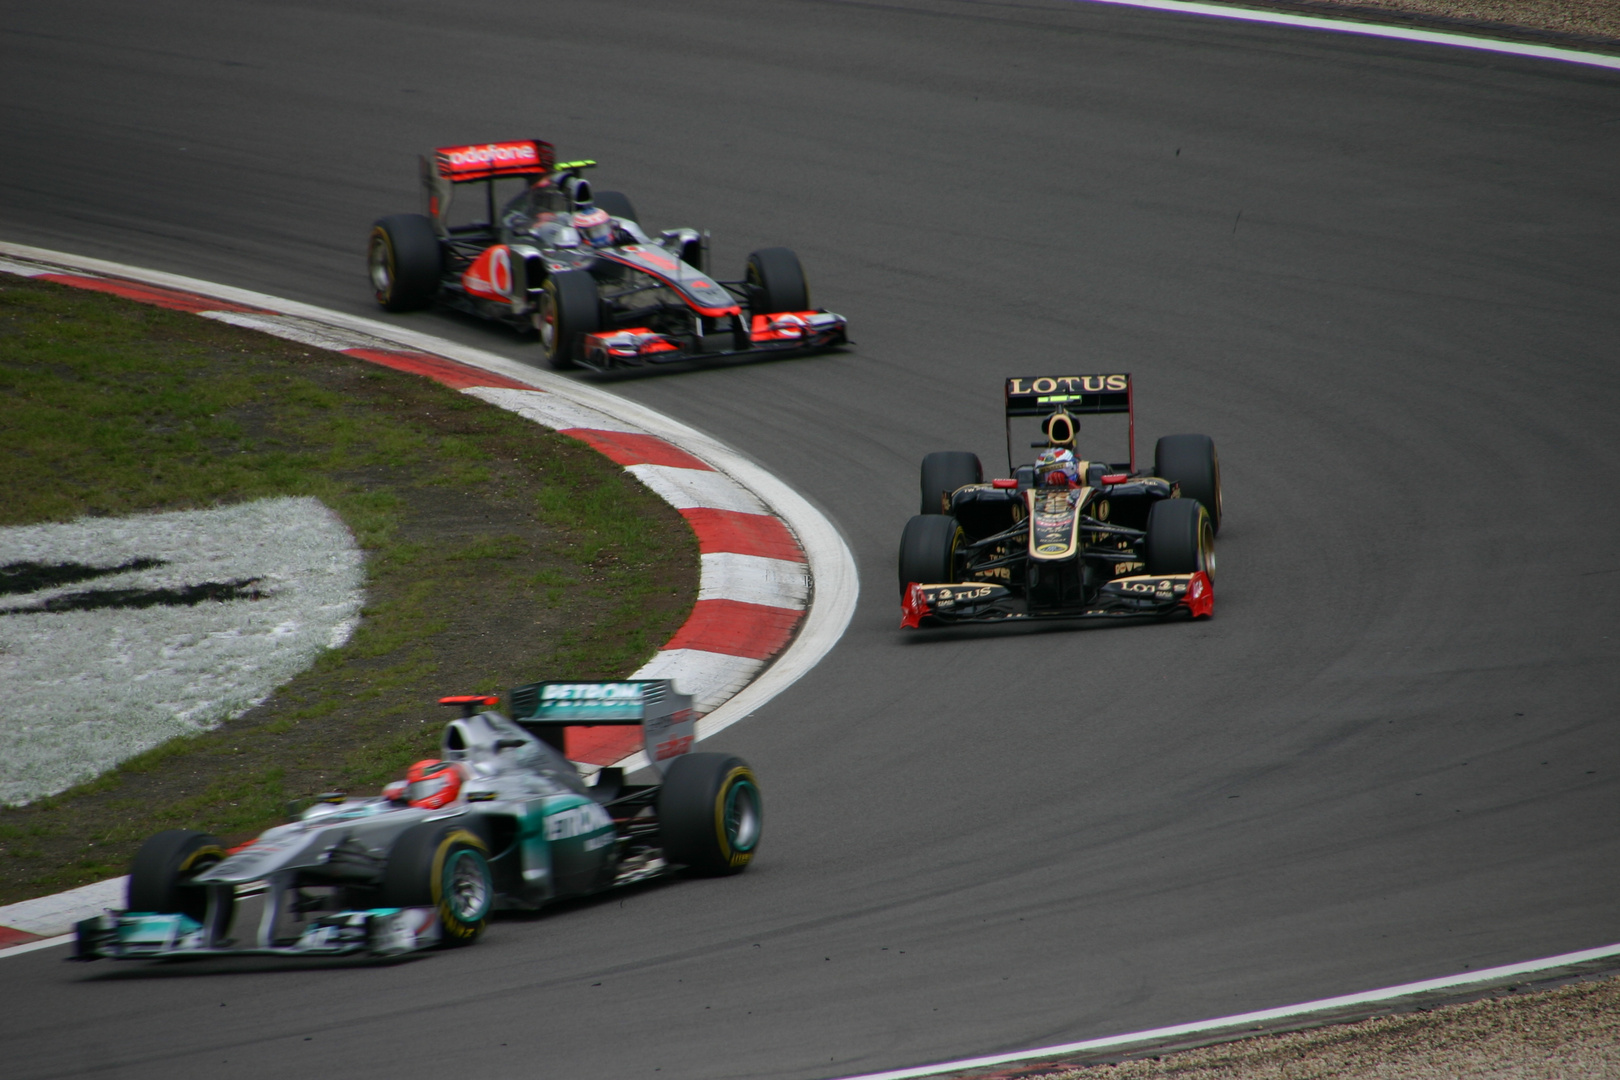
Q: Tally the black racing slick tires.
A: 11